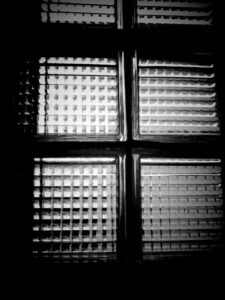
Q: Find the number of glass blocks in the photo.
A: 6